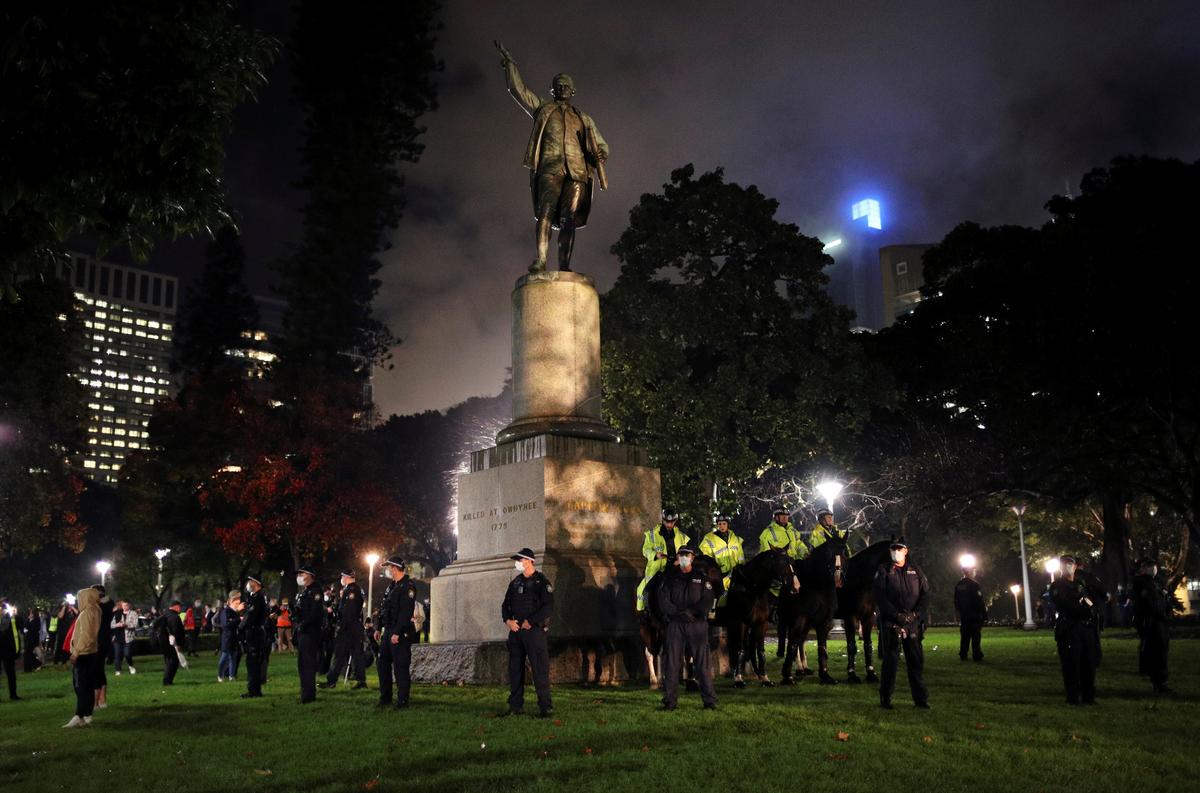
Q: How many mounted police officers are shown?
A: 4